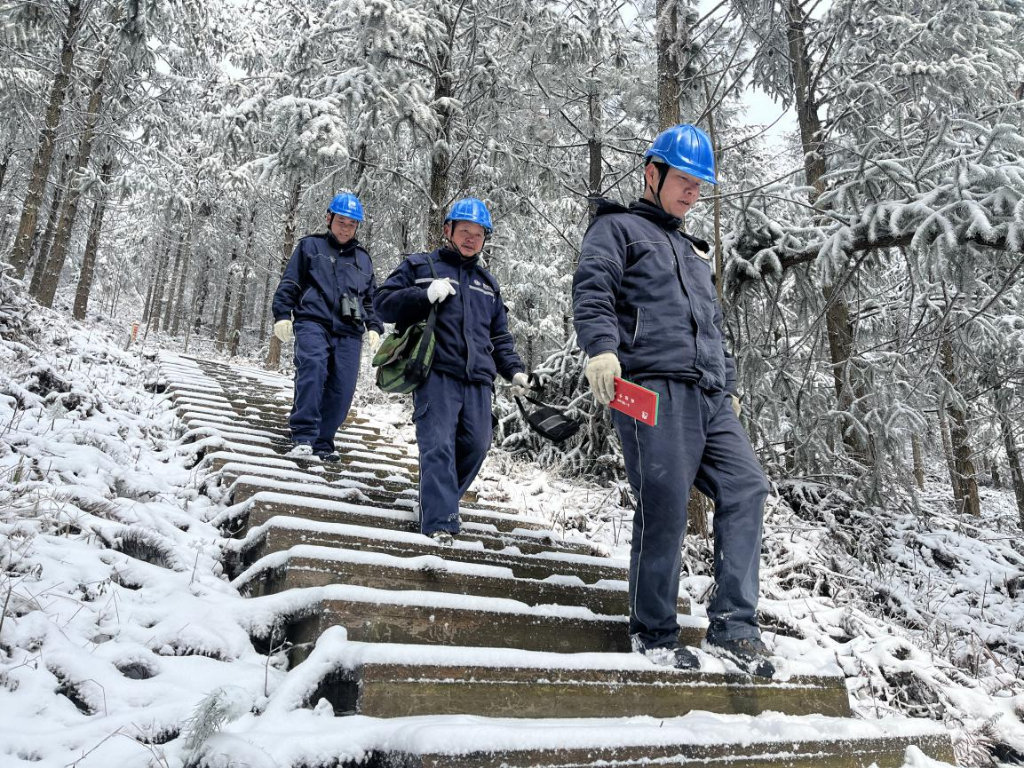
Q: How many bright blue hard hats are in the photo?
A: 3